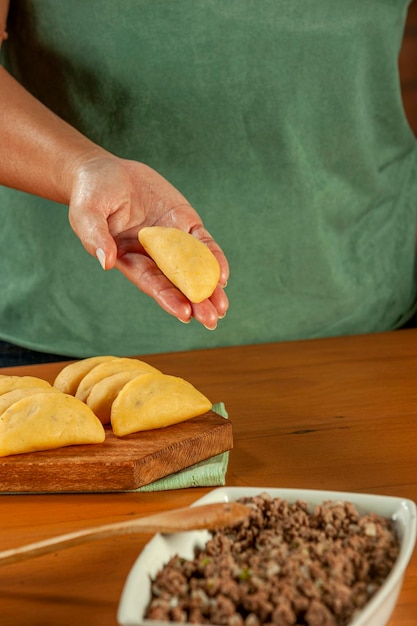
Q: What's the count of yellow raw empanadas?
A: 8